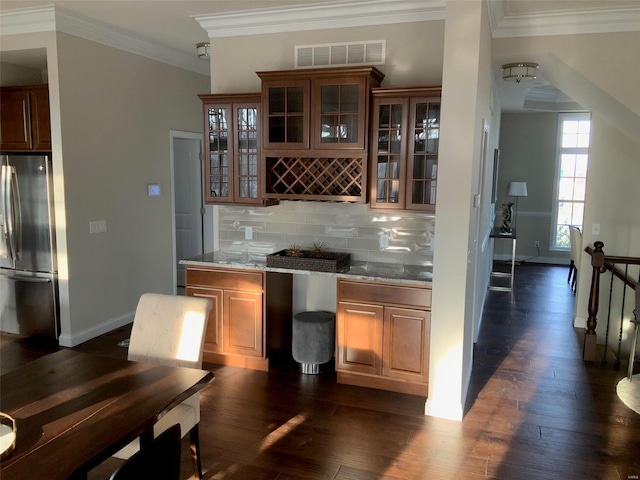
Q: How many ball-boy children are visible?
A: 0